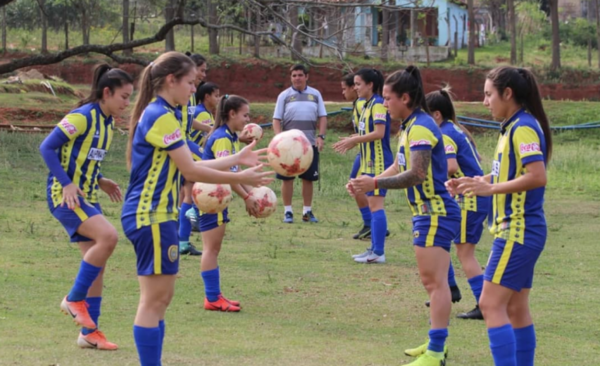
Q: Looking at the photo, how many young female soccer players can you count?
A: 10